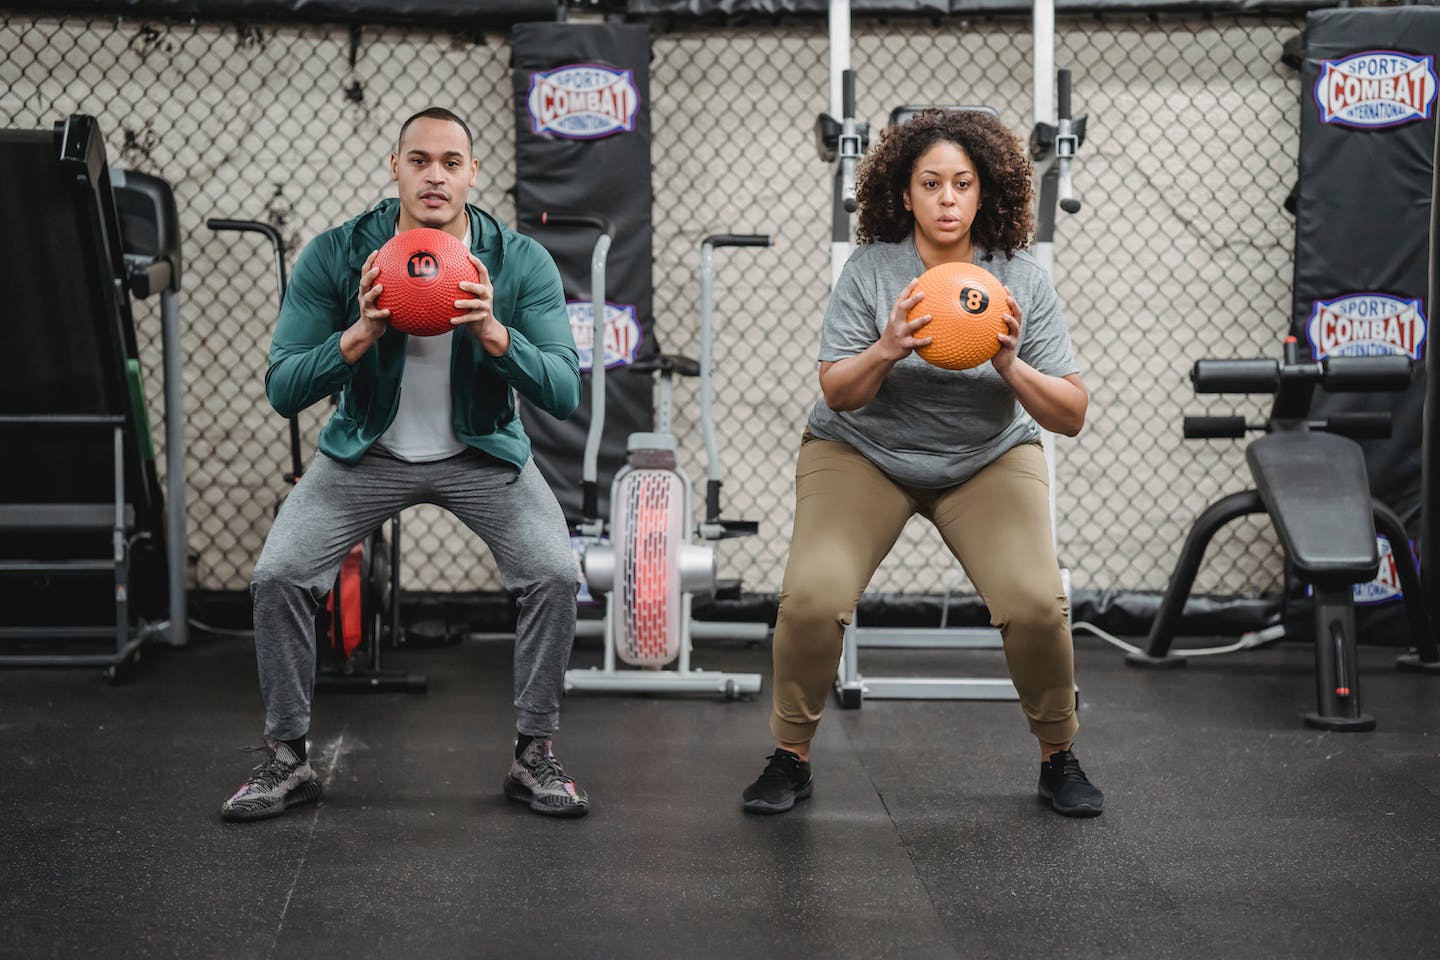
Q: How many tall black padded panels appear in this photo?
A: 2